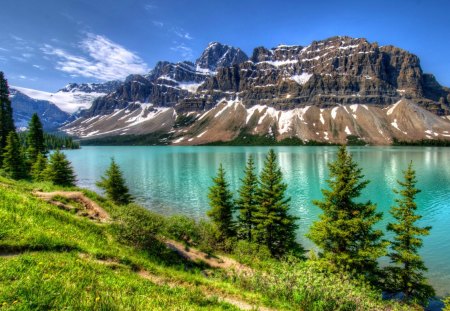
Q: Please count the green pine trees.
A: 11